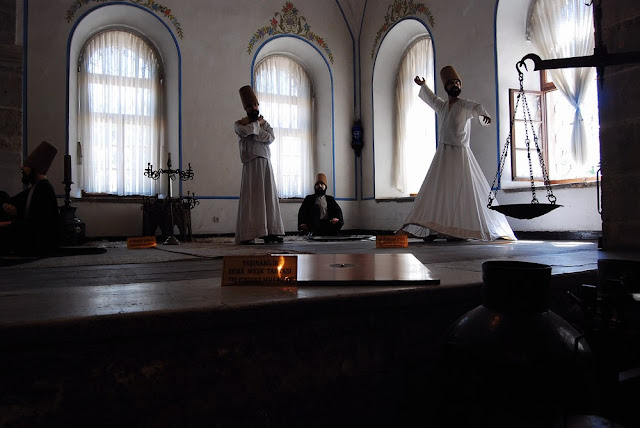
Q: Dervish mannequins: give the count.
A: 4